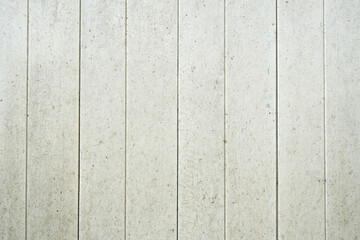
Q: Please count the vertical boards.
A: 8